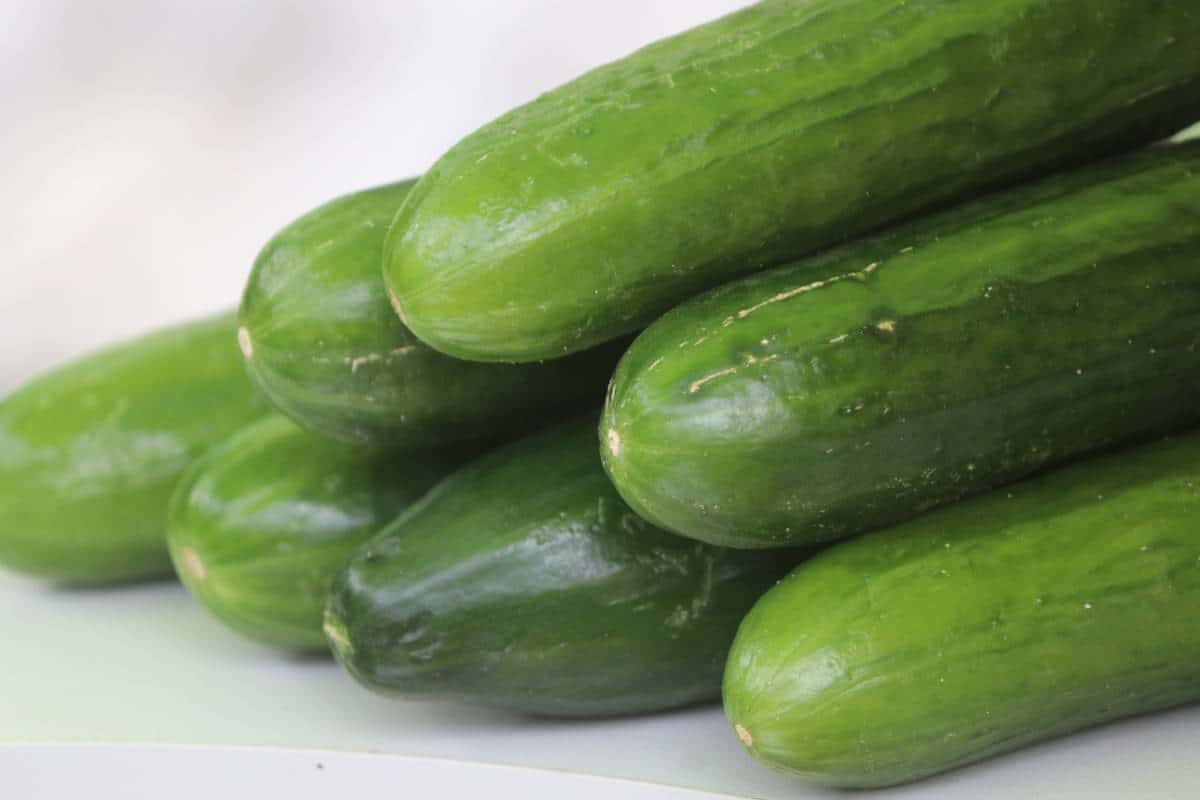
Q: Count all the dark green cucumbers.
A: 1